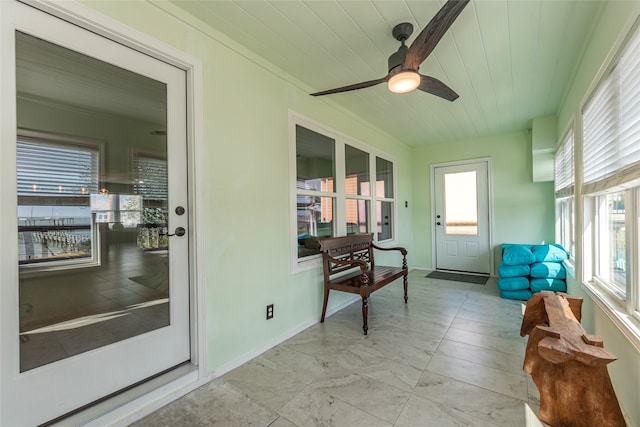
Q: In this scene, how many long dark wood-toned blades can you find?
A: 3